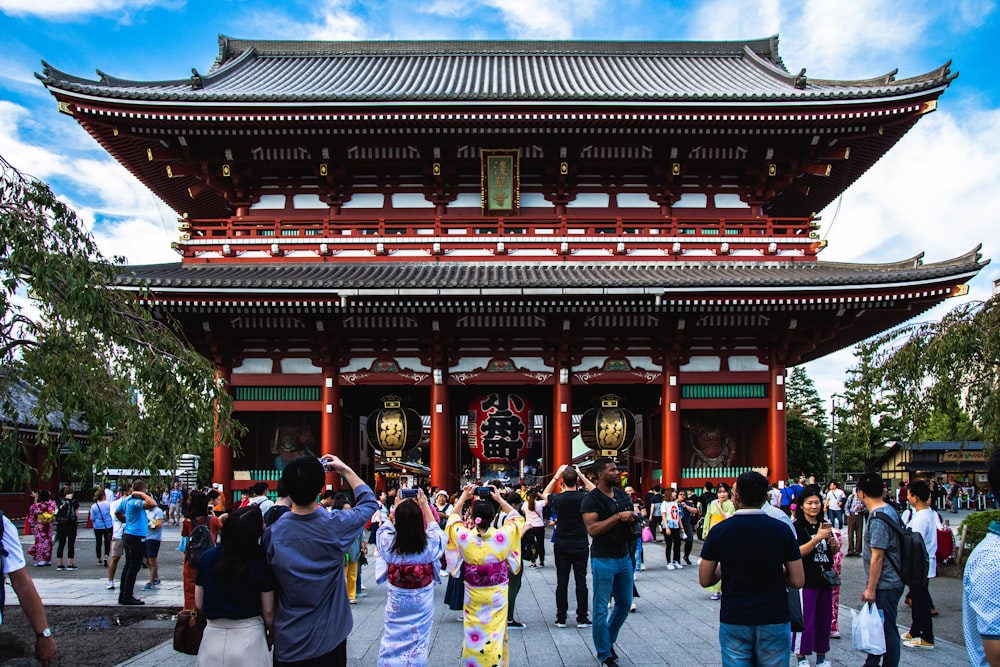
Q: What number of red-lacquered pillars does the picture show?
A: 6